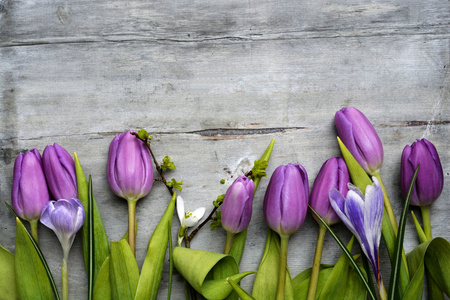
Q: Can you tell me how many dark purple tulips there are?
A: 8